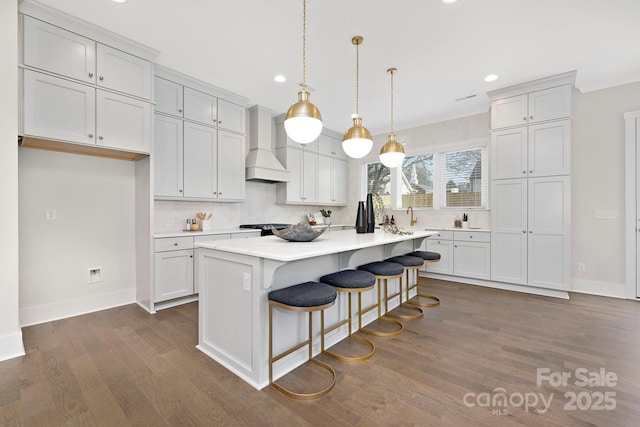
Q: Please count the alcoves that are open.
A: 1